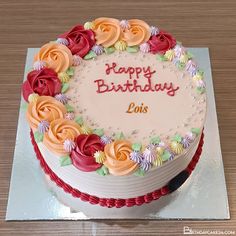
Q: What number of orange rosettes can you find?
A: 6